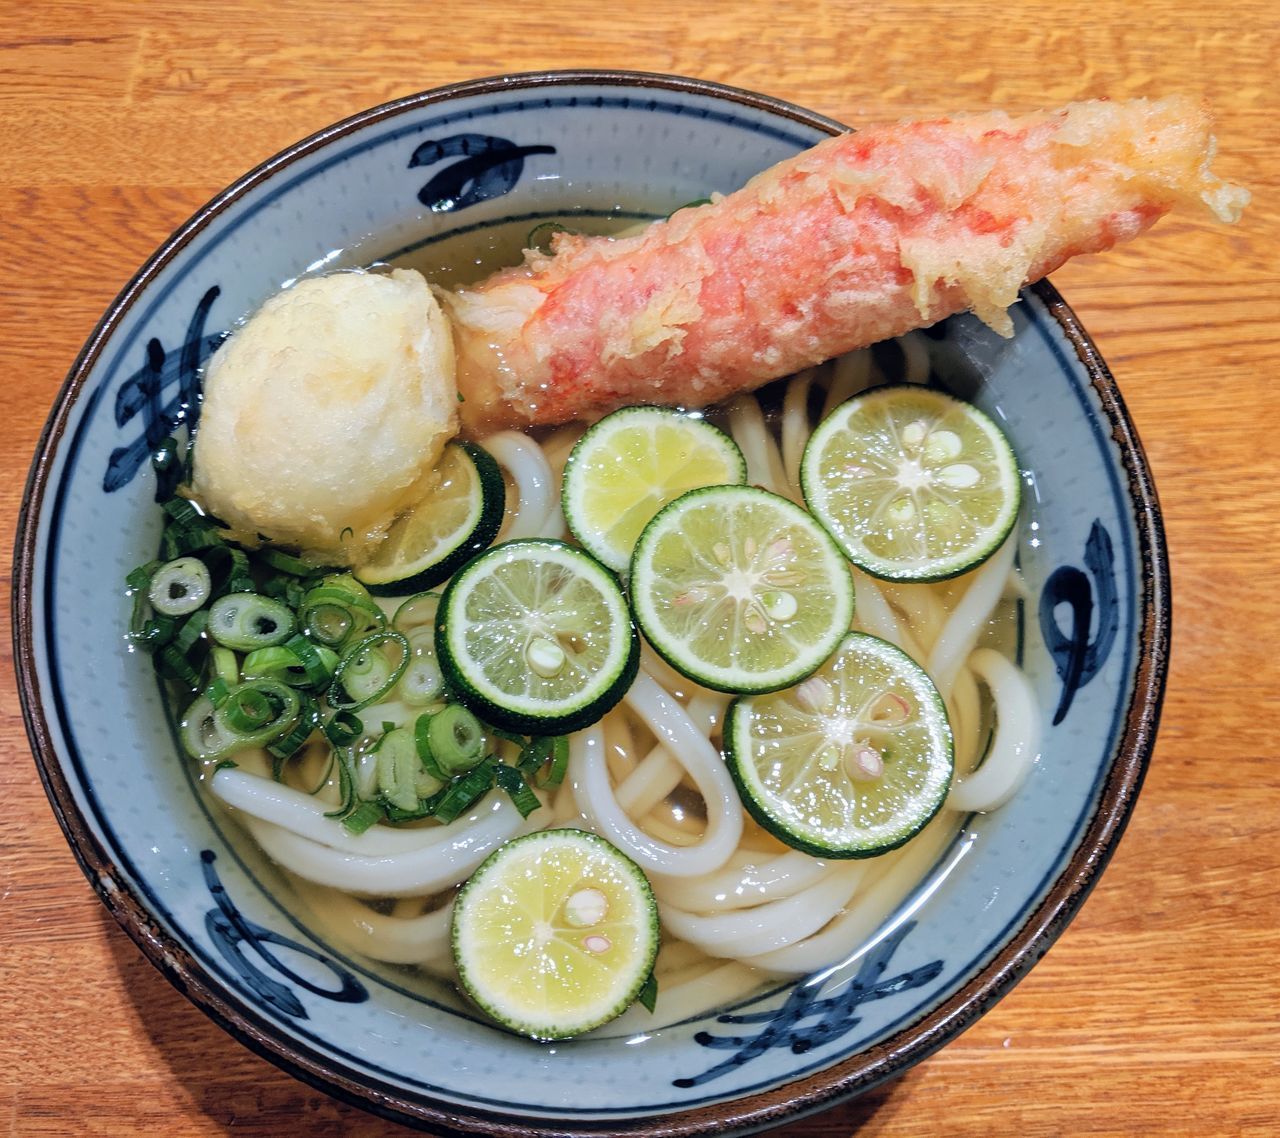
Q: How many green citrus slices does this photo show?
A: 7